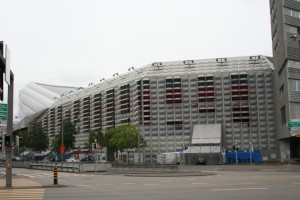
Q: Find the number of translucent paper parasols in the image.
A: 0